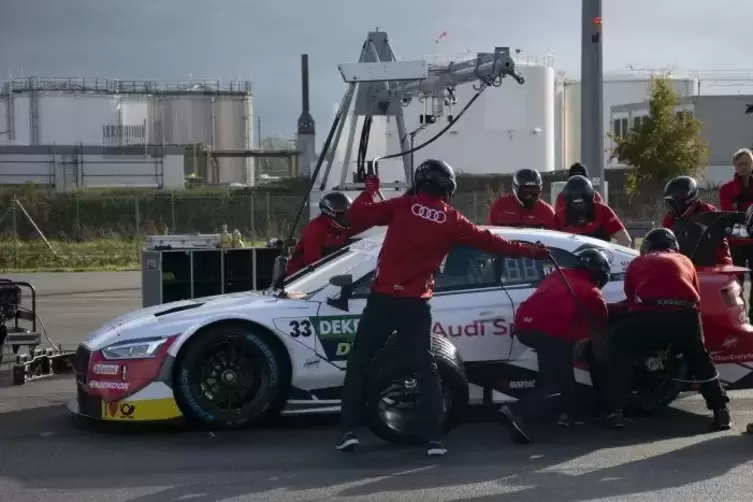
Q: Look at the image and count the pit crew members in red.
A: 9